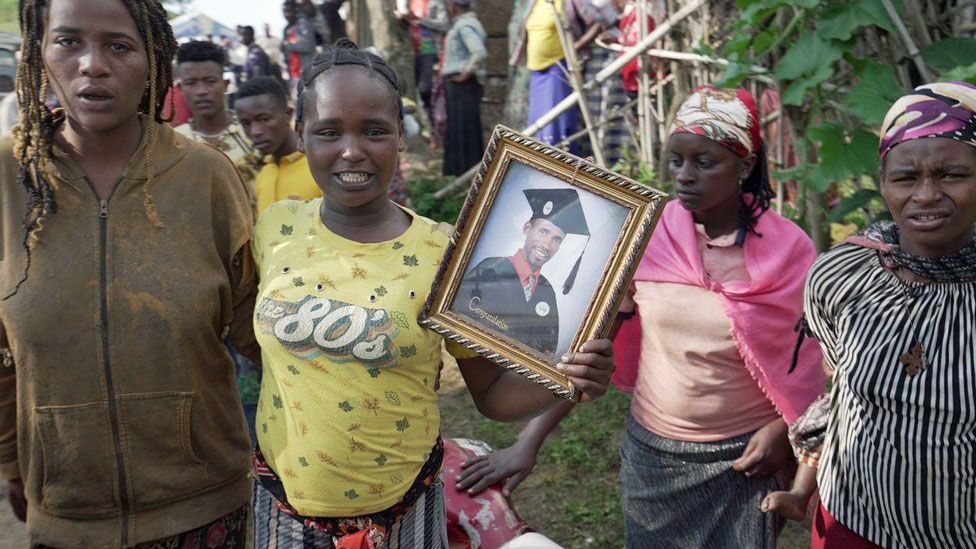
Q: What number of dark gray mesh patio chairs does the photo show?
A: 0